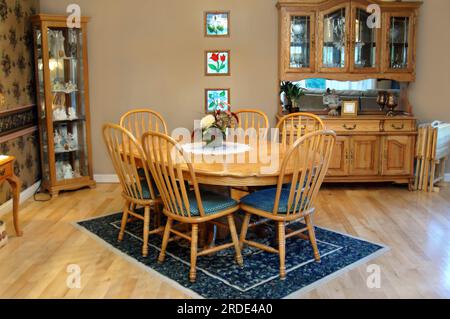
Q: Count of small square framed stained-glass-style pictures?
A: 3